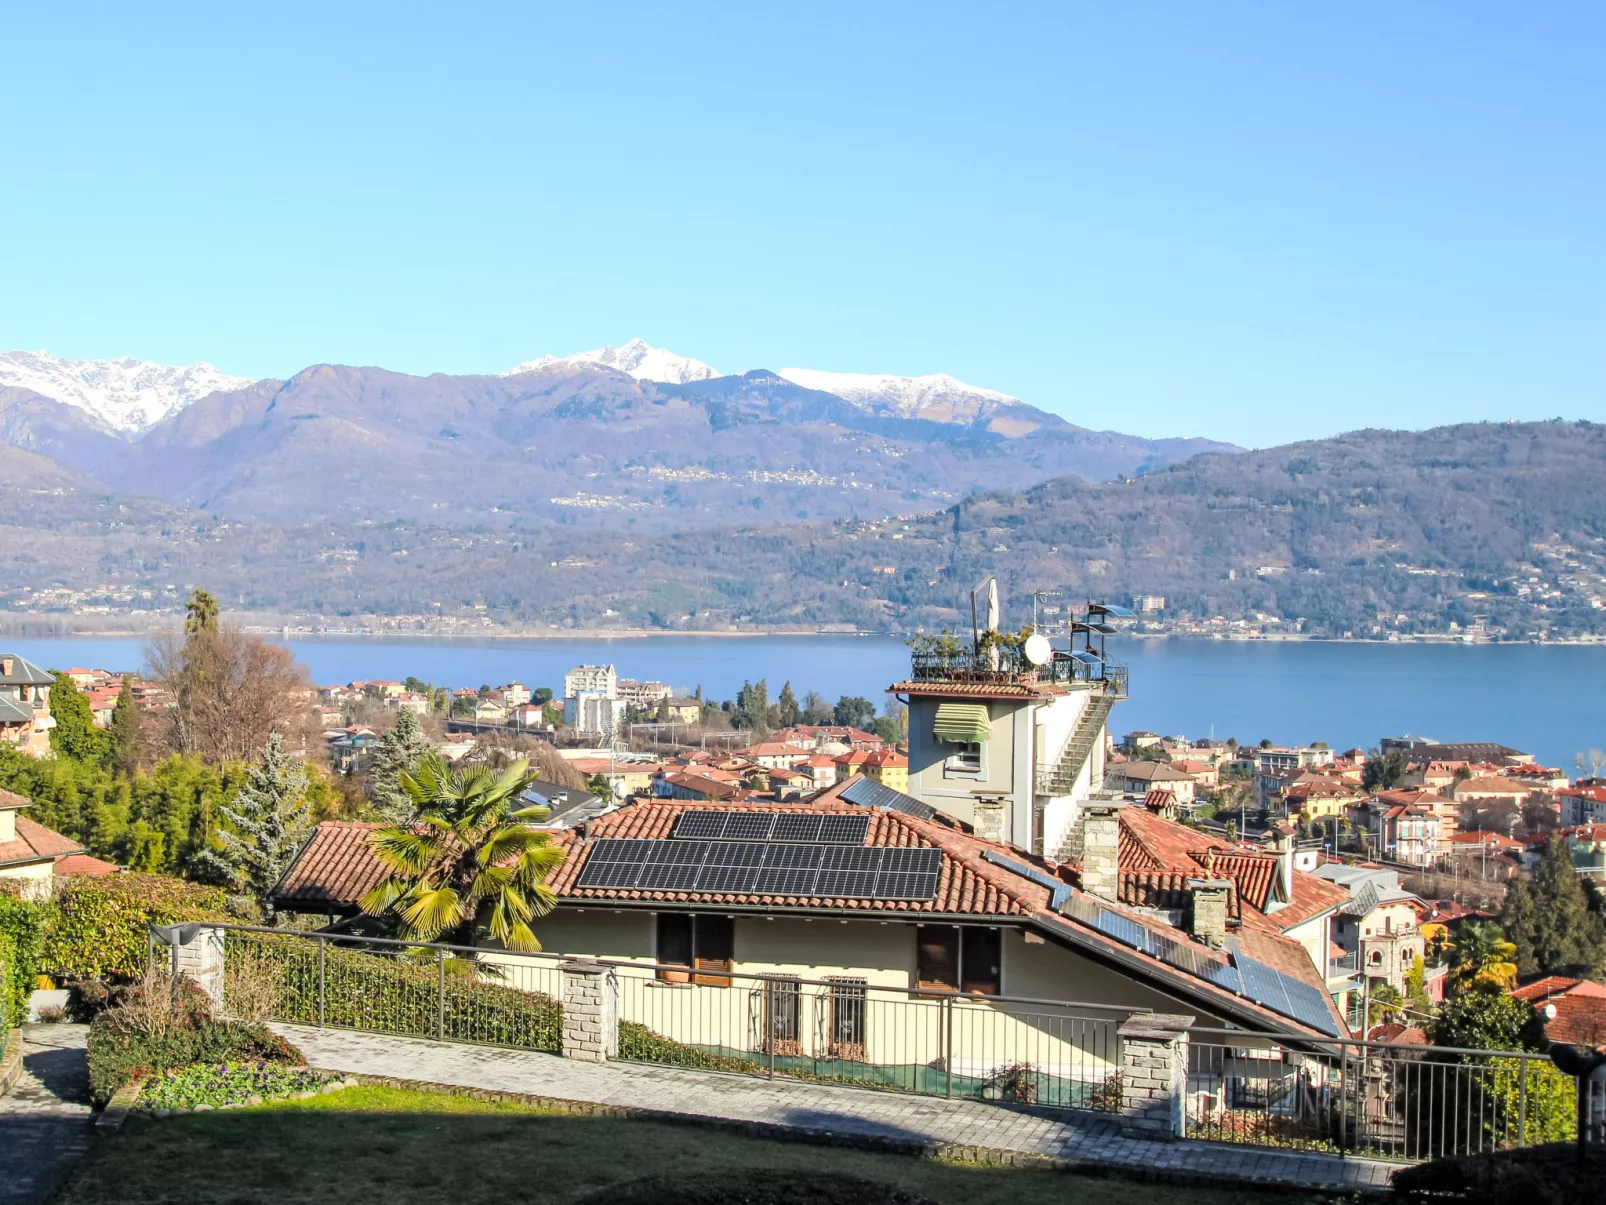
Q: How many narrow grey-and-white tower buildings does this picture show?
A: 1